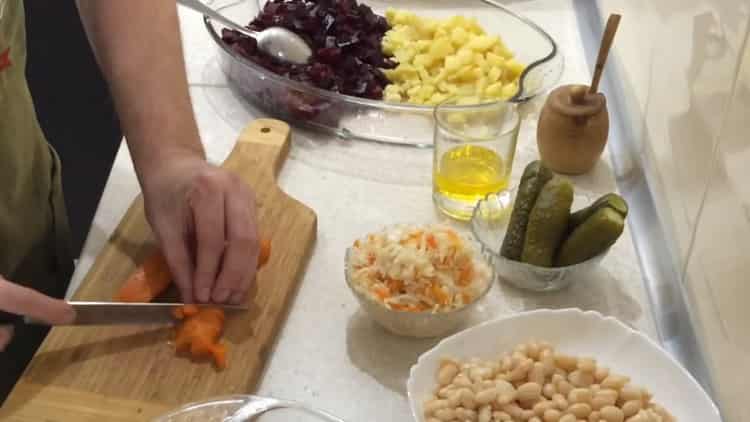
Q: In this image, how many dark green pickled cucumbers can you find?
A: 4